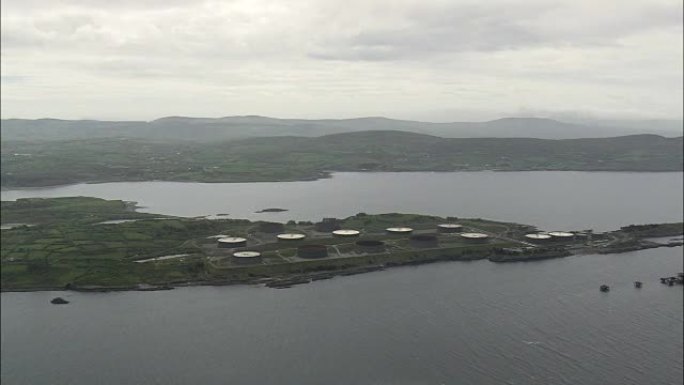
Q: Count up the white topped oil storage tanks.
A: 9